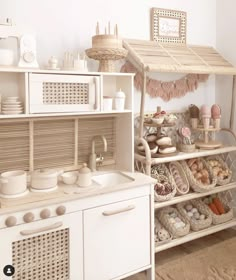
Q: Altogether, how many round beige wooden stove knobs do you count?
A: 4